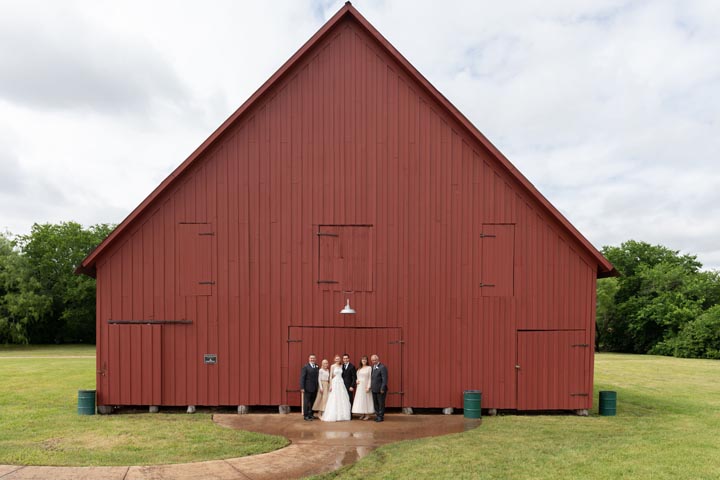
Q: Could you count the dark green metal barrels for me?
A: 3